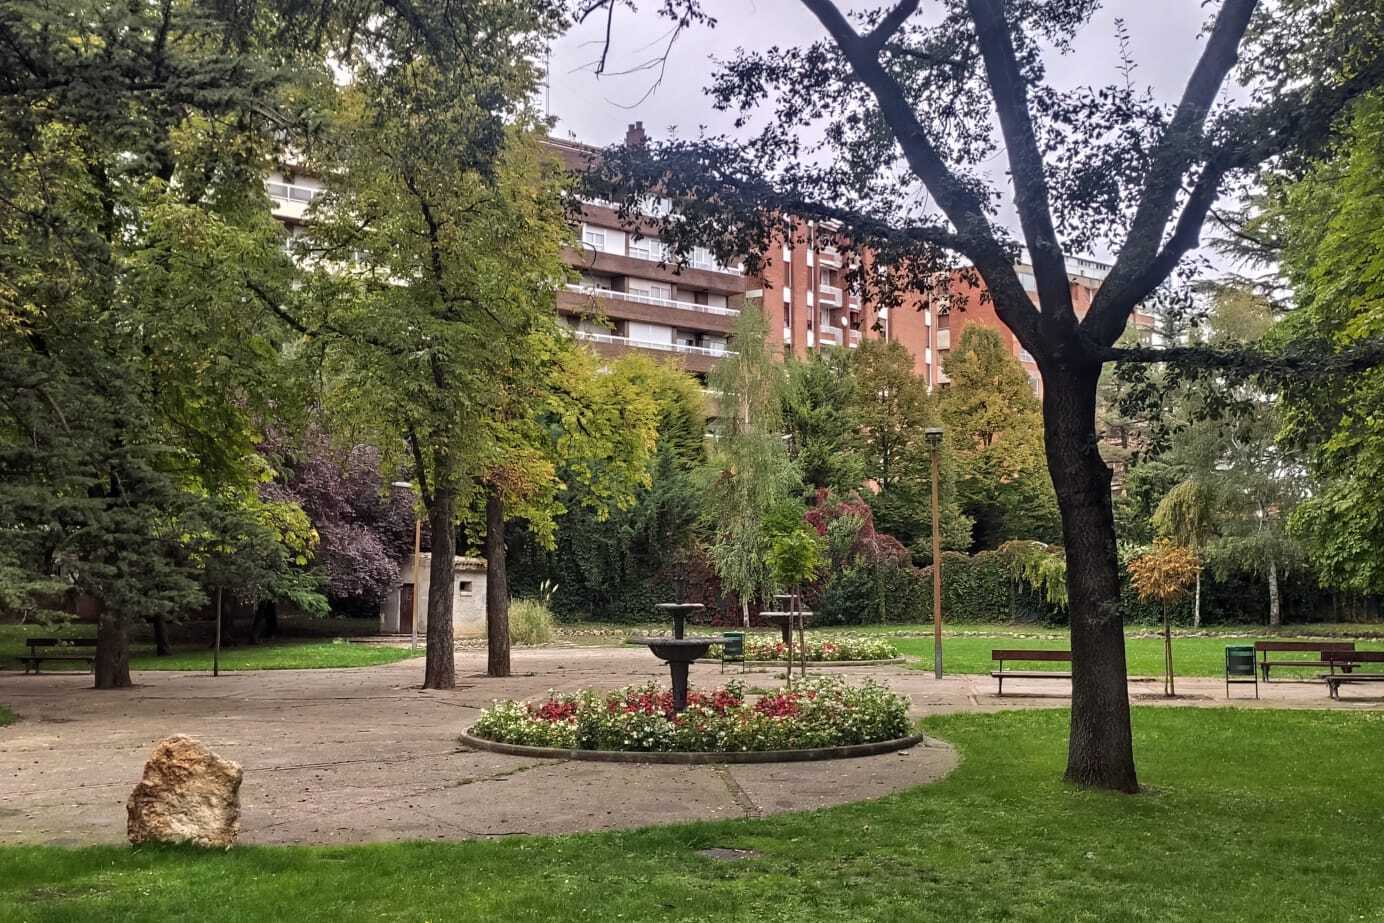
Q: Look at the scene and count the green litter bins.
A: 2